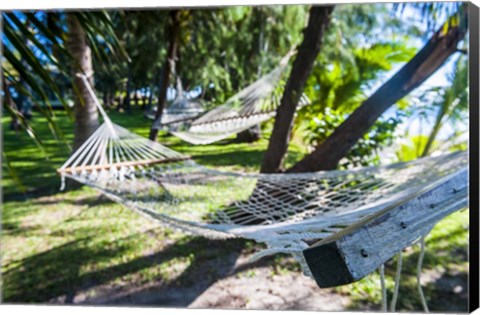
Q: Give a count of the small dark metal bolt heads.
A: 4